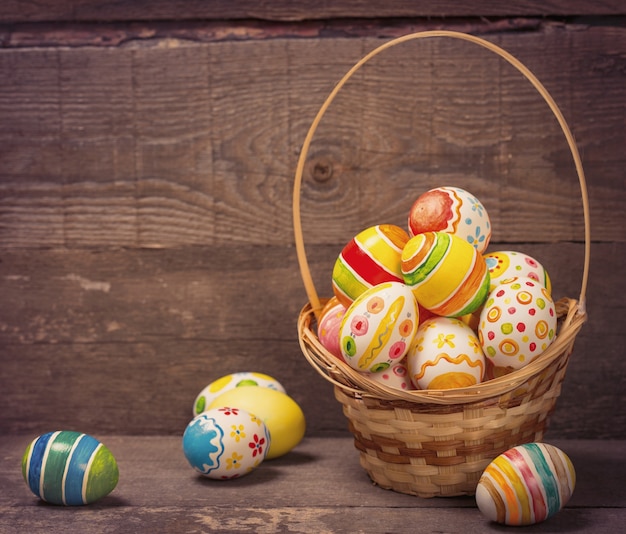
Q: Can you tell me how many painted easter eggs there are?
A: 14